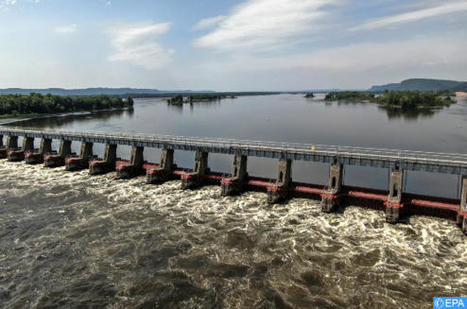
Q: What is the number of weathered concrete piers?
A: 15